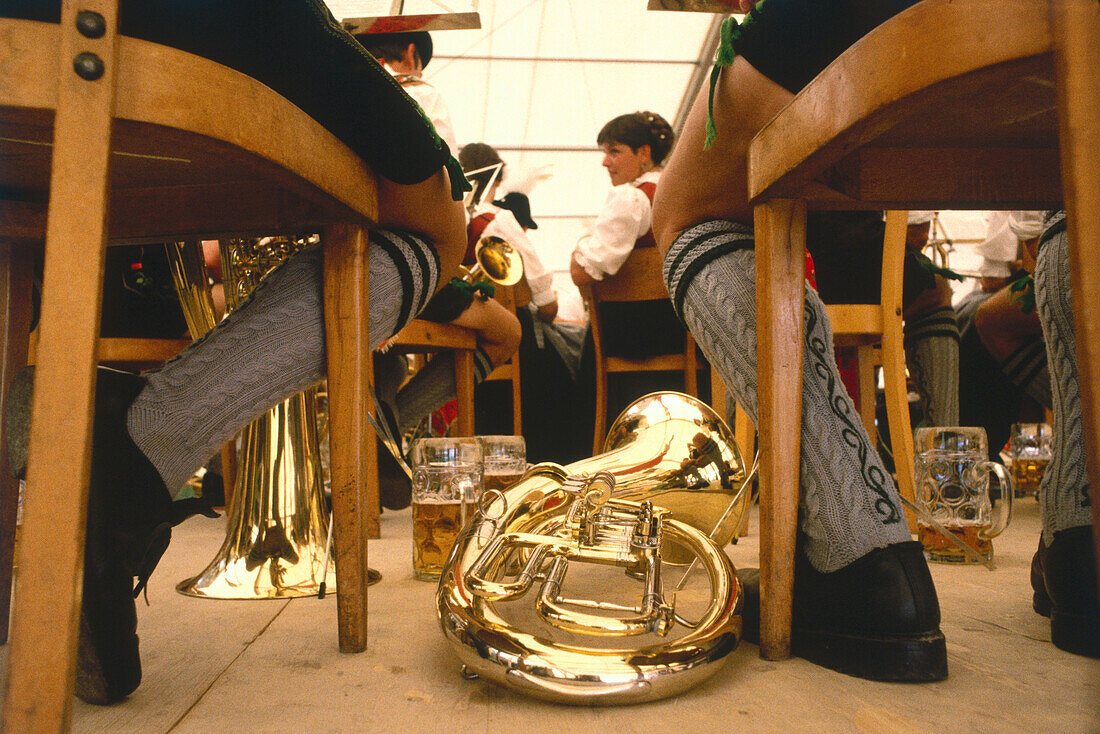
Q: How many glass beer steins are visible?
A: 4